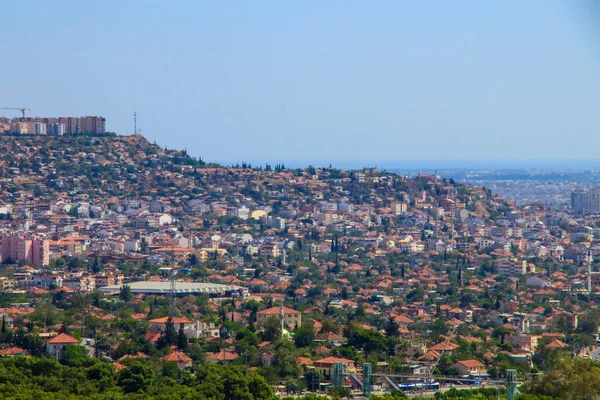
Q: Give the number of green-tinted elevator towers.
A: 3